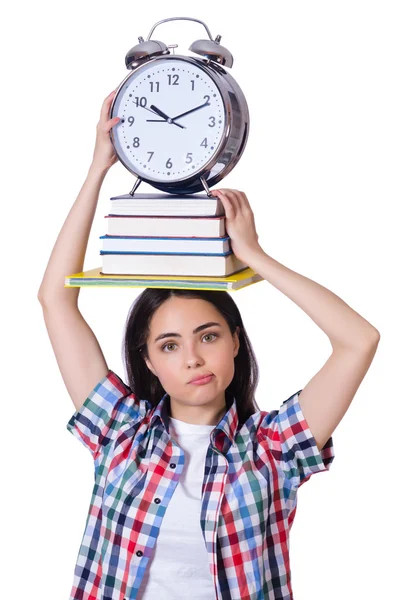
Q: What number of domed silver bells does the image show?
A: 2